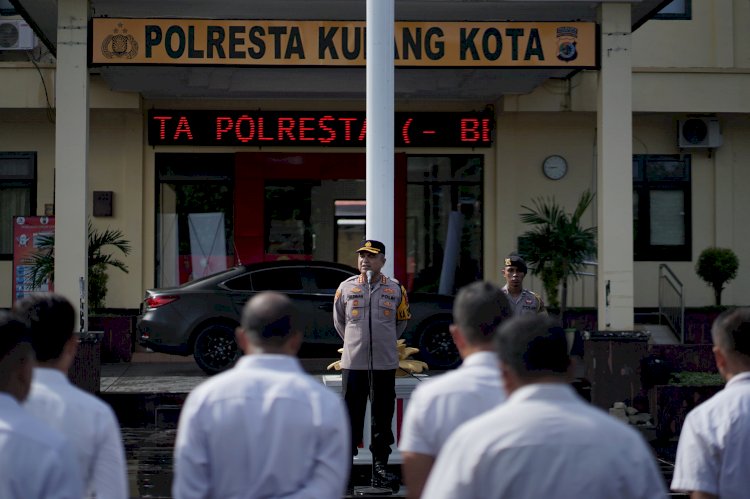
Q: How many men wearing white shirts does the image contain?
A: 6